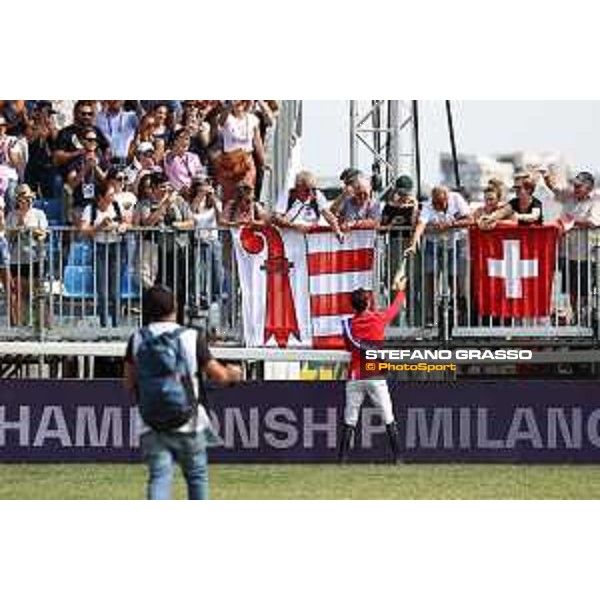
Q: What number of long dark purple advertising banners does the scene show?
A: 1